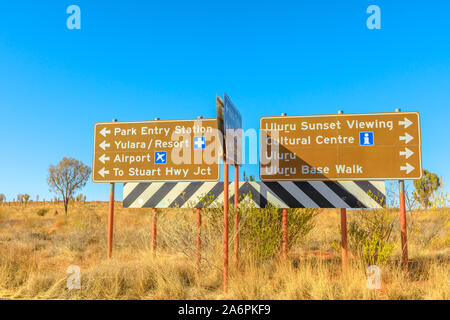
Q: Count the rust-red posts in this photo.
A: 8